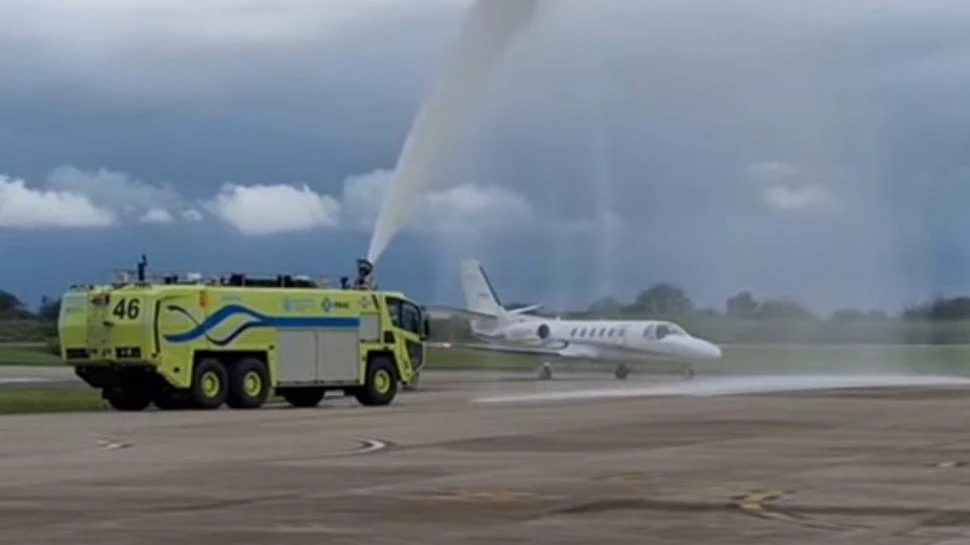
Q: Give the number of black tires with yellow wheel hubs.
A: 3